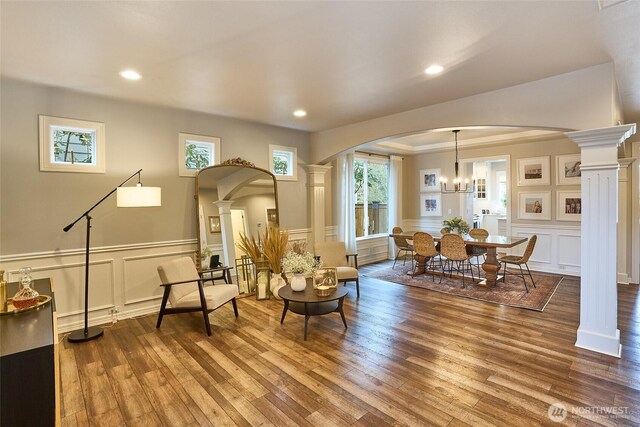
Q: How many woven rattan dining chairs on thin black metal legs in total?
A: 6